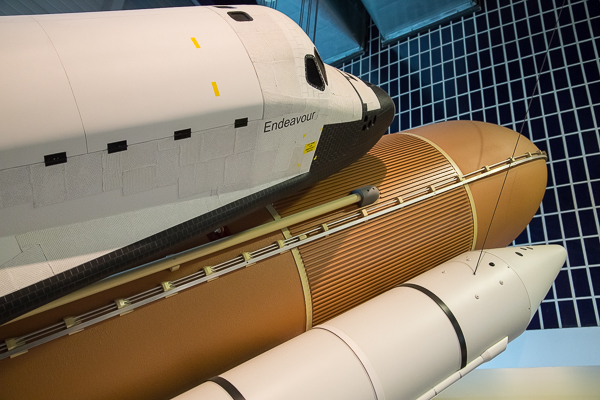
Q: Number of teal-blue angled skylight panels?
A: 2